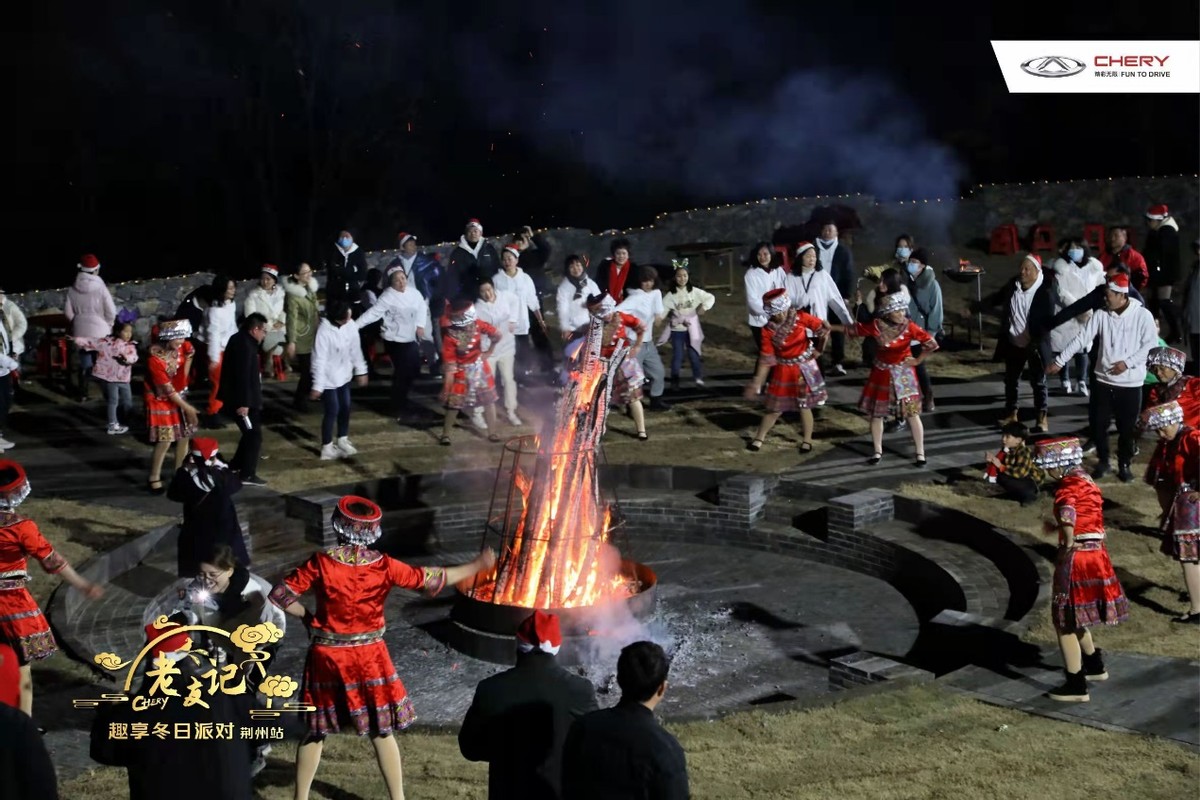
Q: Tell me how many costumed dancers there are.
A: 10